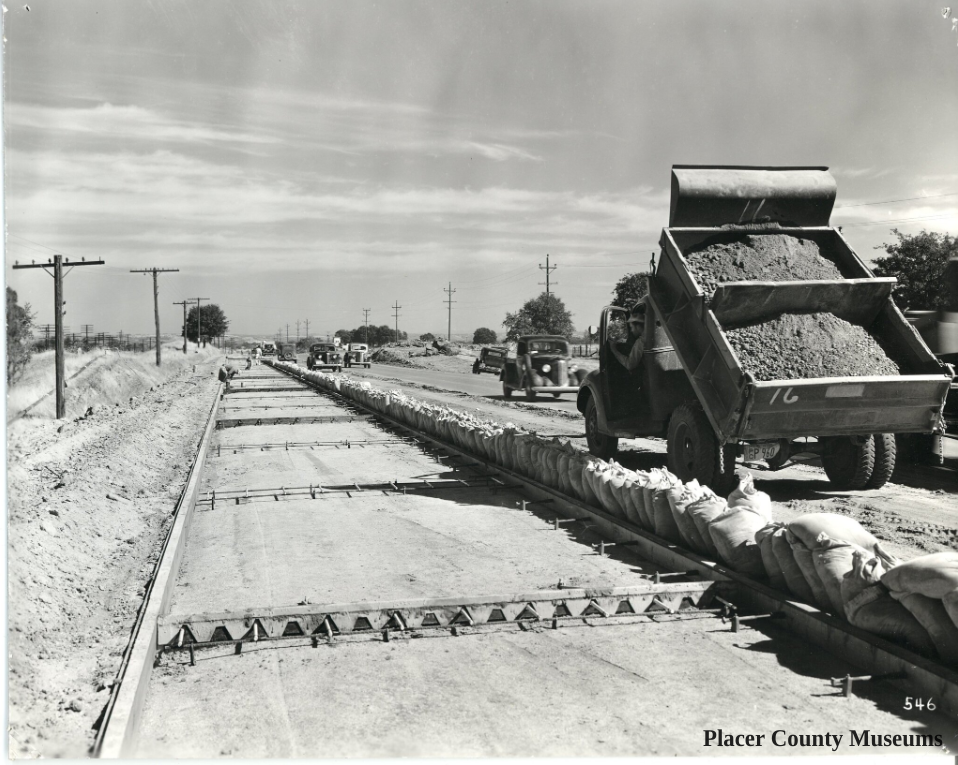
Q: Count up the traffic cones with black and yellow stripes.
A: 0